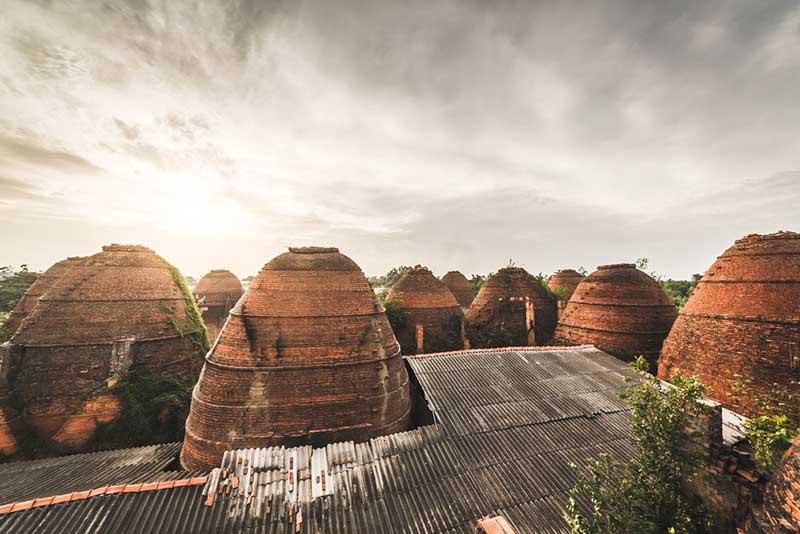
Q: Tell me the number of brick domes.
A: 10